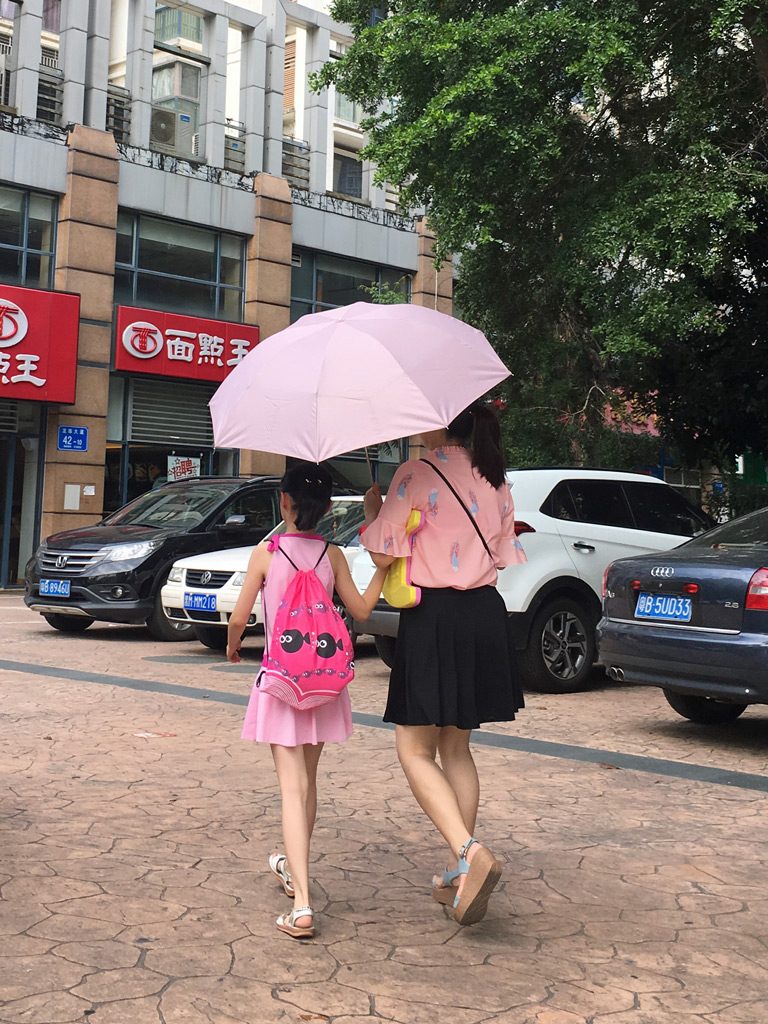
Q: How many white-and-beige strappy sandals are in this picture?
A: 2